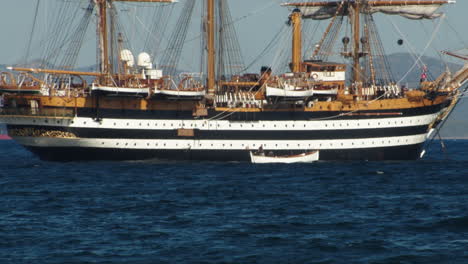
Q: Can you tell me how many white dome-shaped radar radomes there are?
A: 2